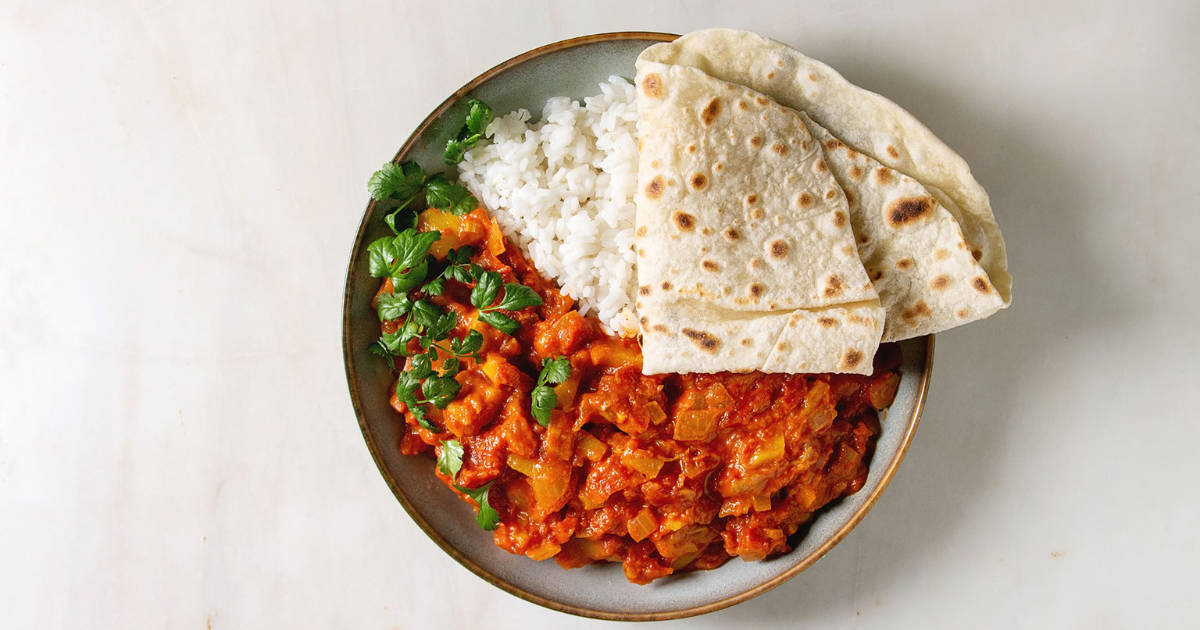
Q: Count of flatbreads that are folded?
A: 2